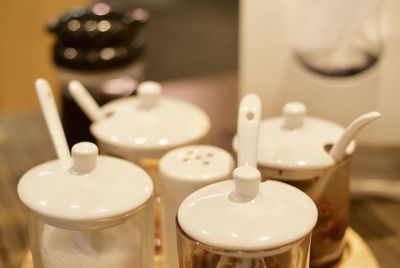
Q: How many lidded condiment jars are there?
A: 4